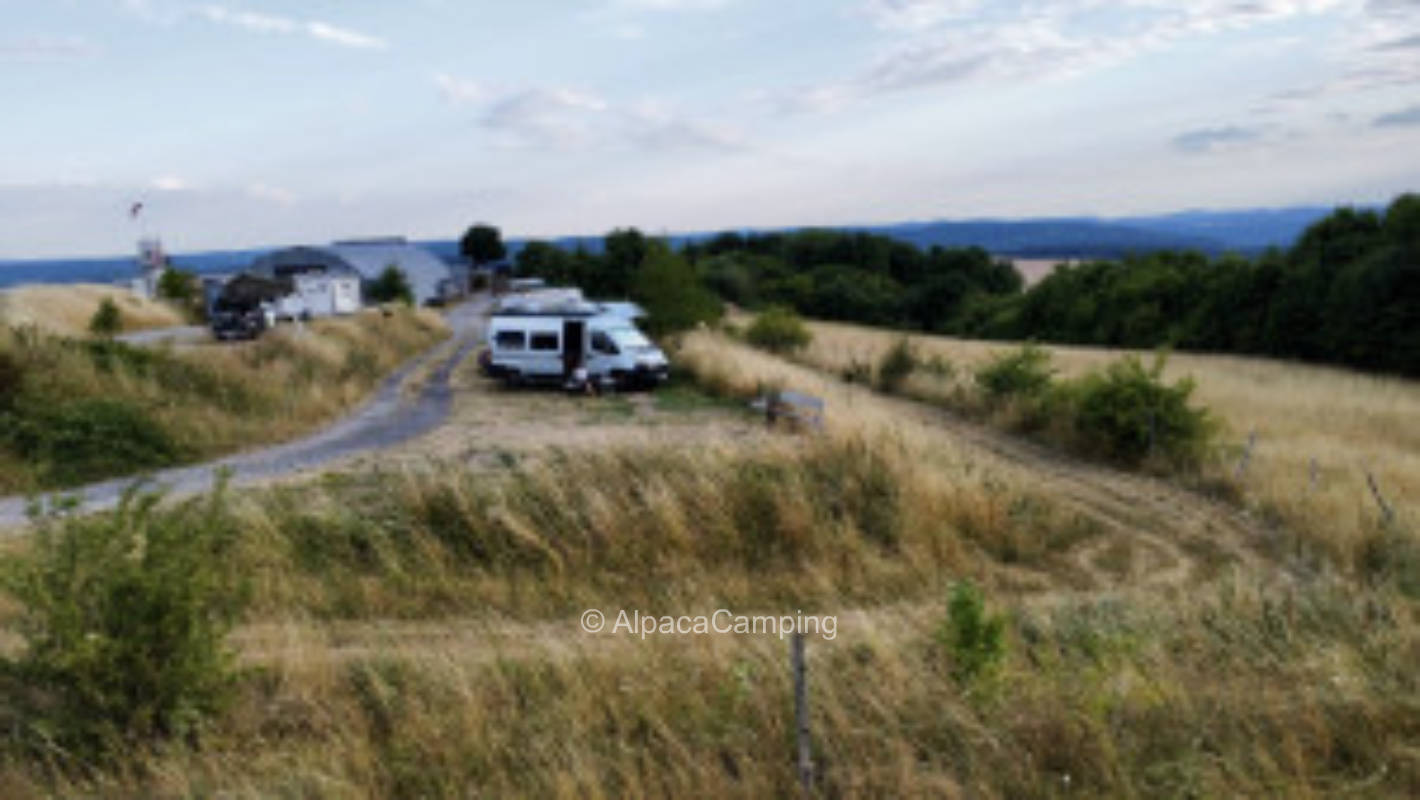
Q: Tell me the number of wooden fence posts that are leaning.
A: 2